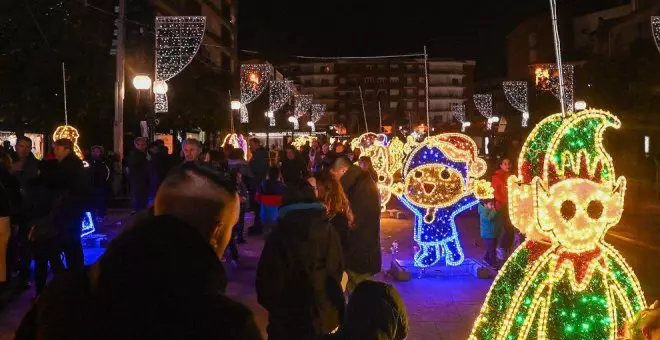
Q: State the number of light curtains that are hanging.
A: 10